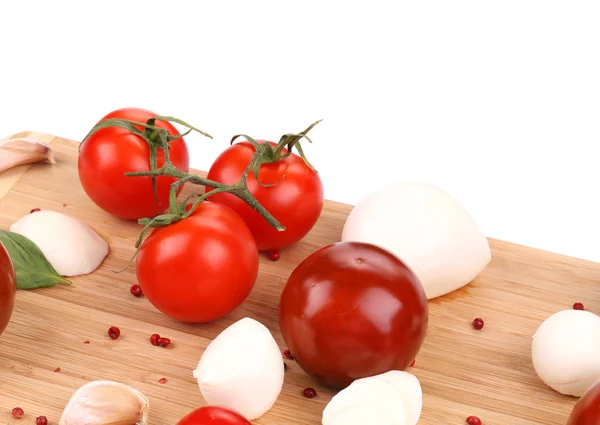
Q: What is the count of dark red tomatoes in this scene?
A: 3